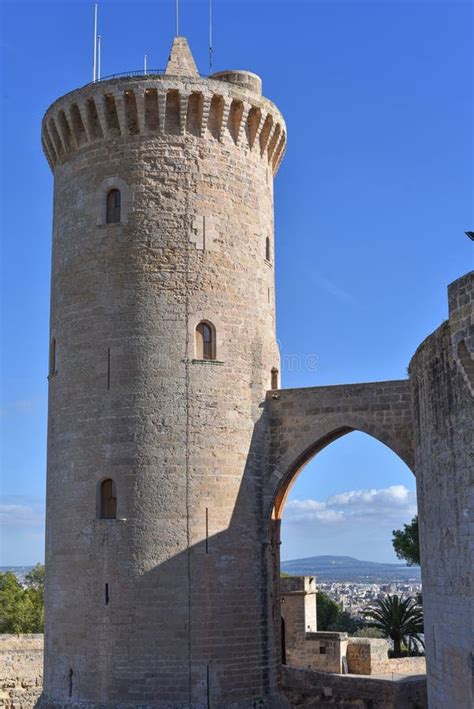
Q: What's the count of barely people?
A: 0